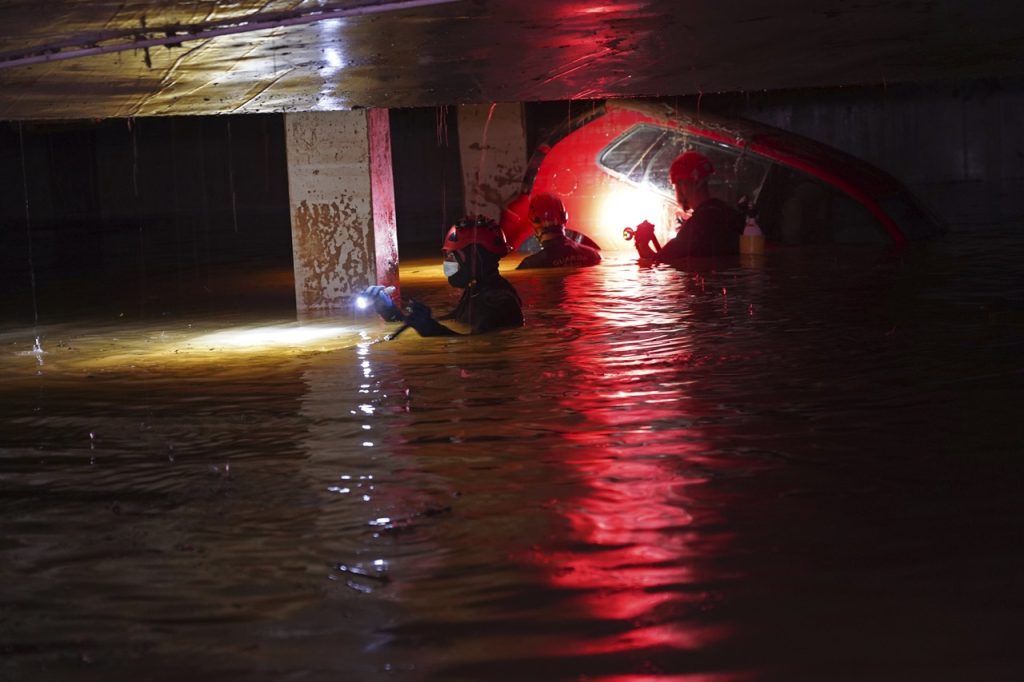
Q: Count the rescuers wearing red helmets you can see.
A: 3